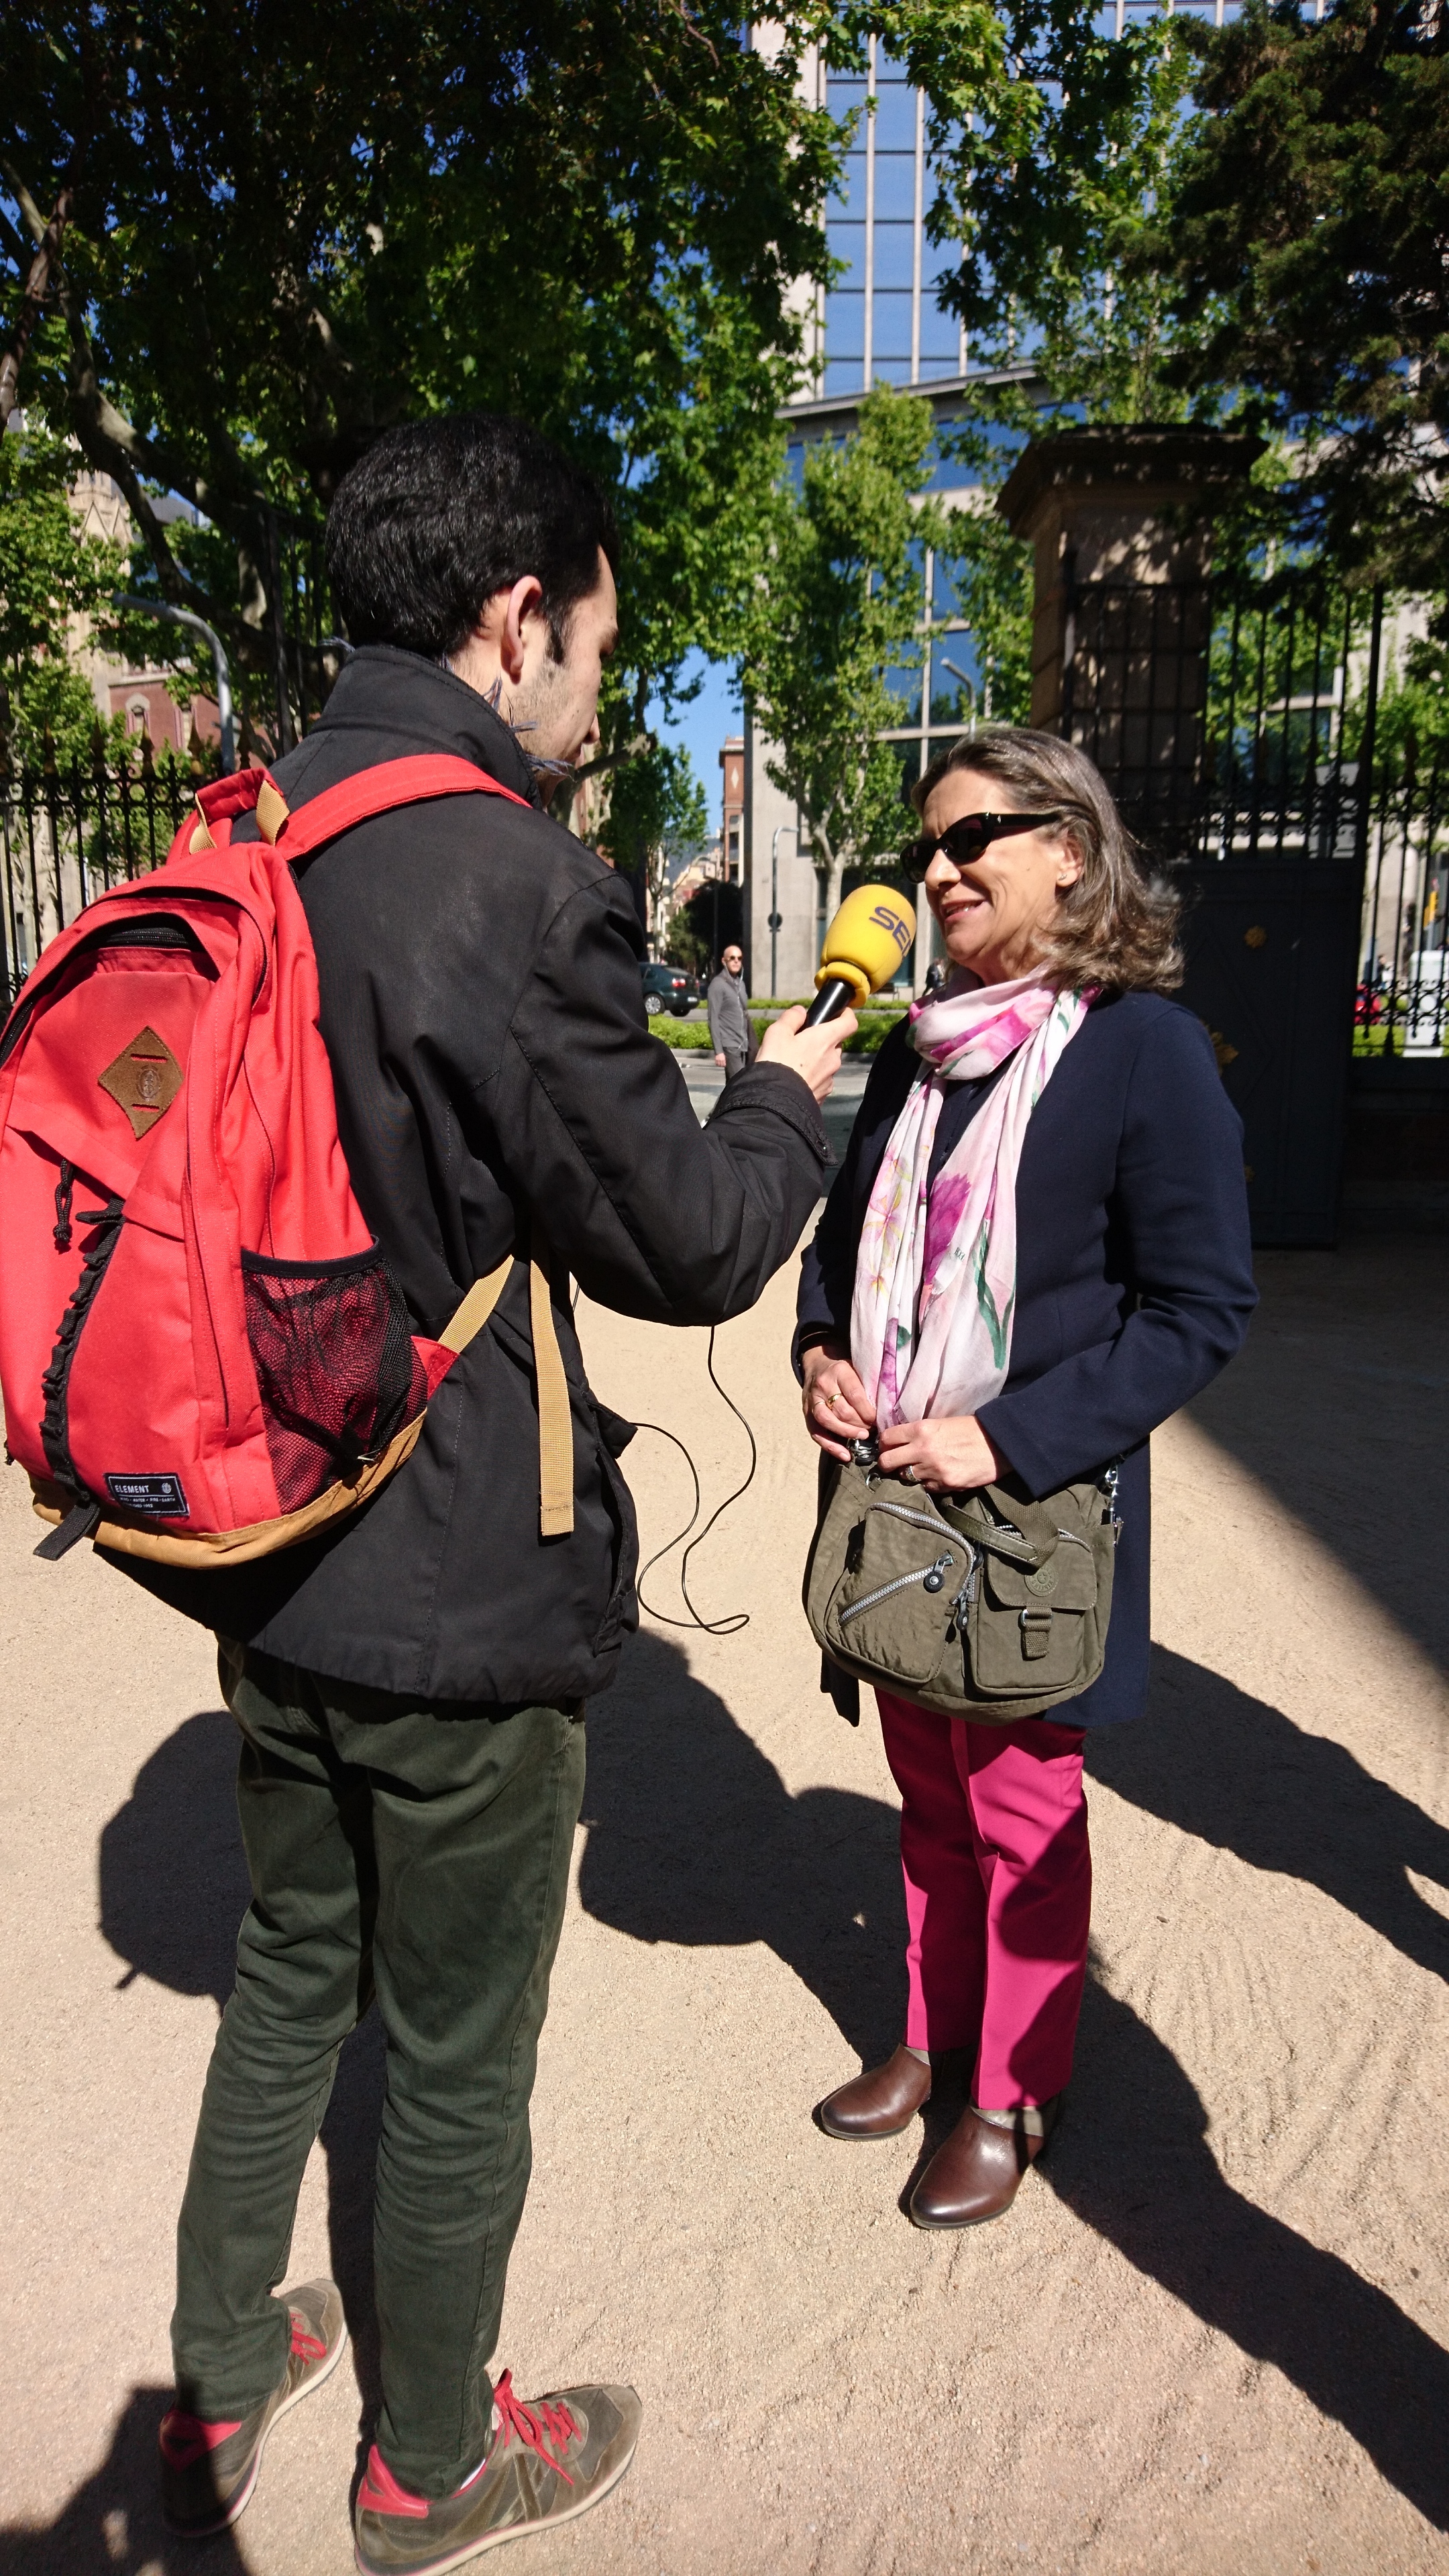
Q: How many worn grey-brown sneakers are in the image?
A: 2